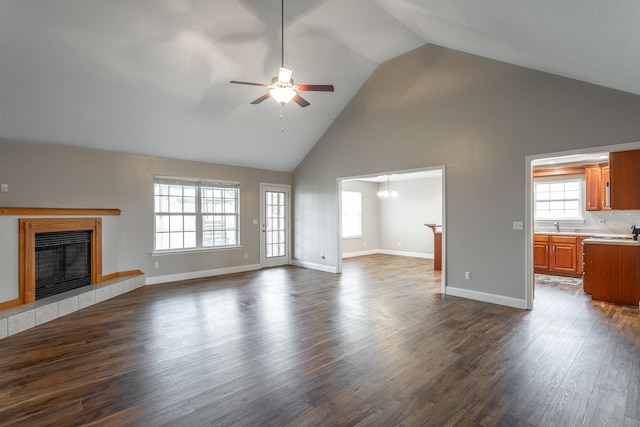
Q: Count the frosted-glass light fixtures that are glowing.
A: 2